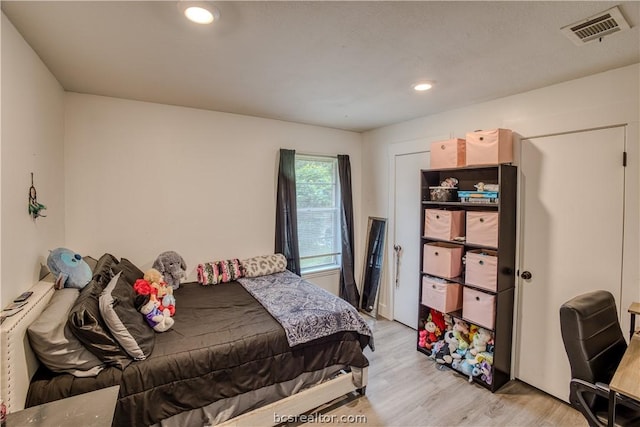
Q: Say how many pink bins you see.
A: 8